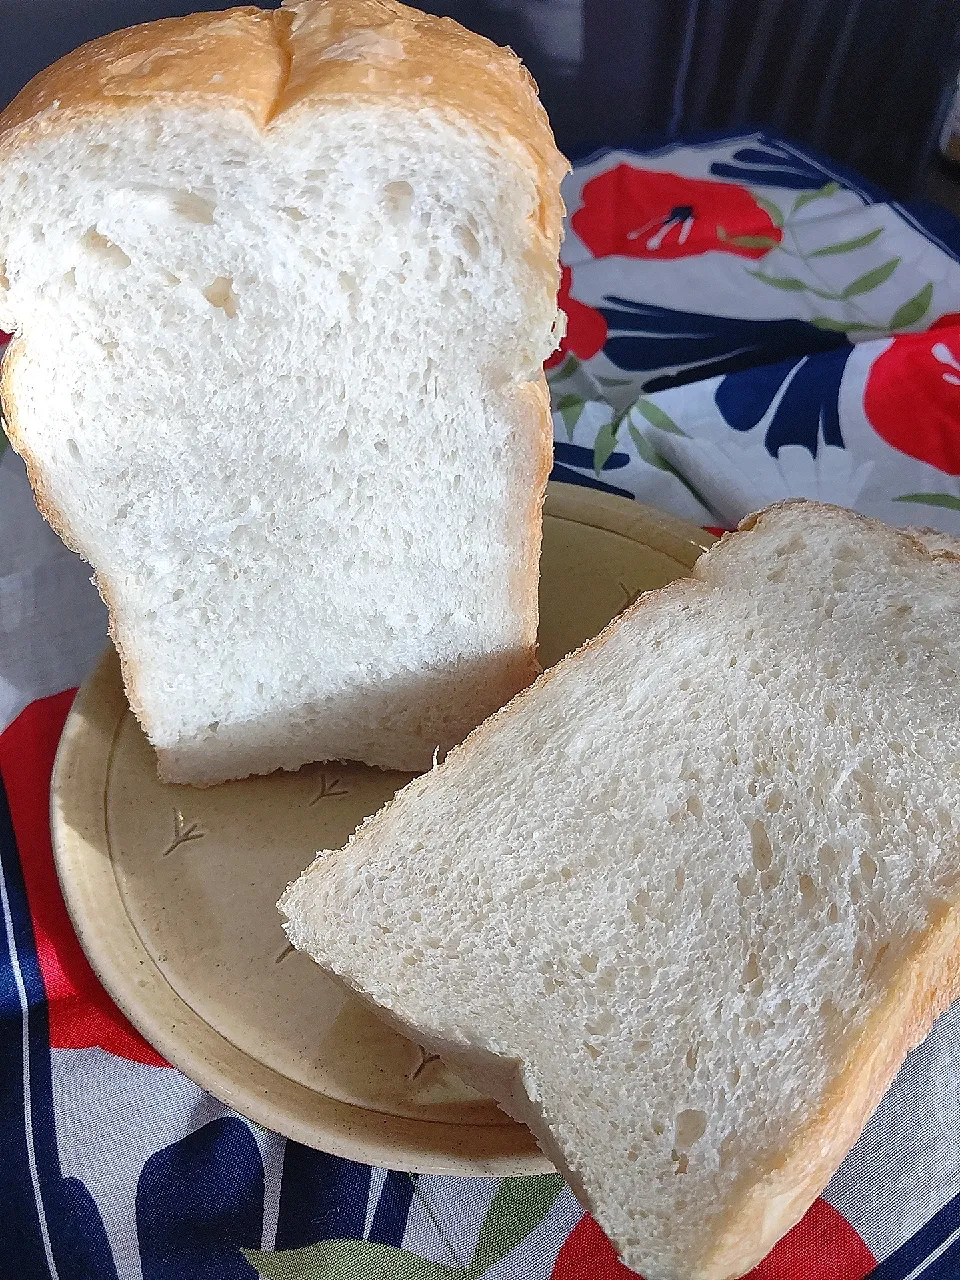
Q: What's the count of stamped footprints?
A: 5